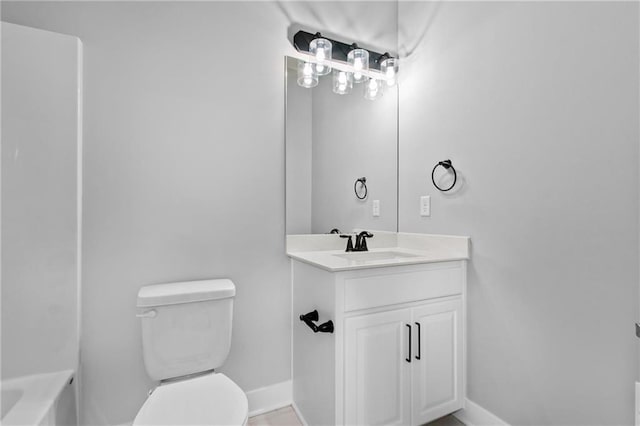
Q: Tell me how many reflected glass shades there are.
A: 3